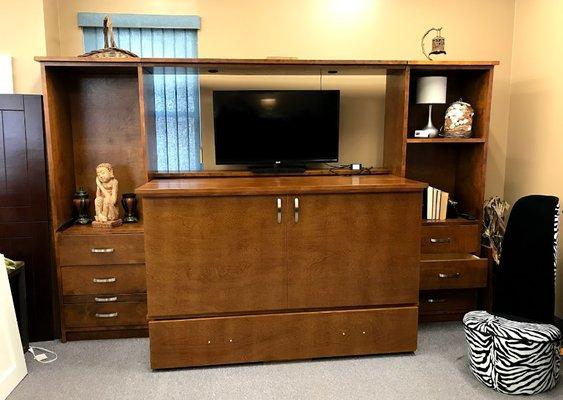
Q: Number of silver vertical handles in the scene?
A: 2